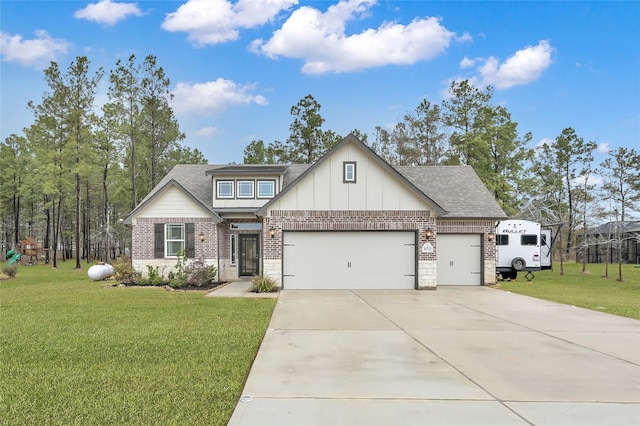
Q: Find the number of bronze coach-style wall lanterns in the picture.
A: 4